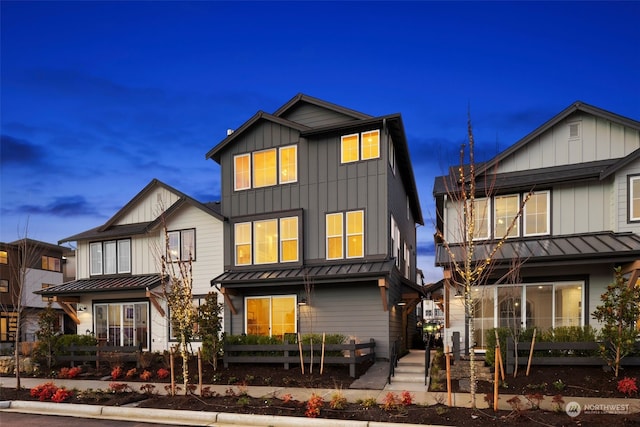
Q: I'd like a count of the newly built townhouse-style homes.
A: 3